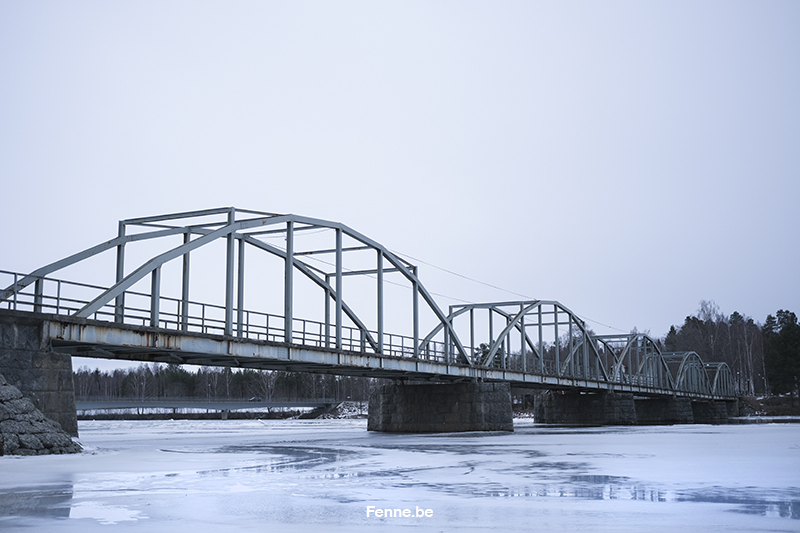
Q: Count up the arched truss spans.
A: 5